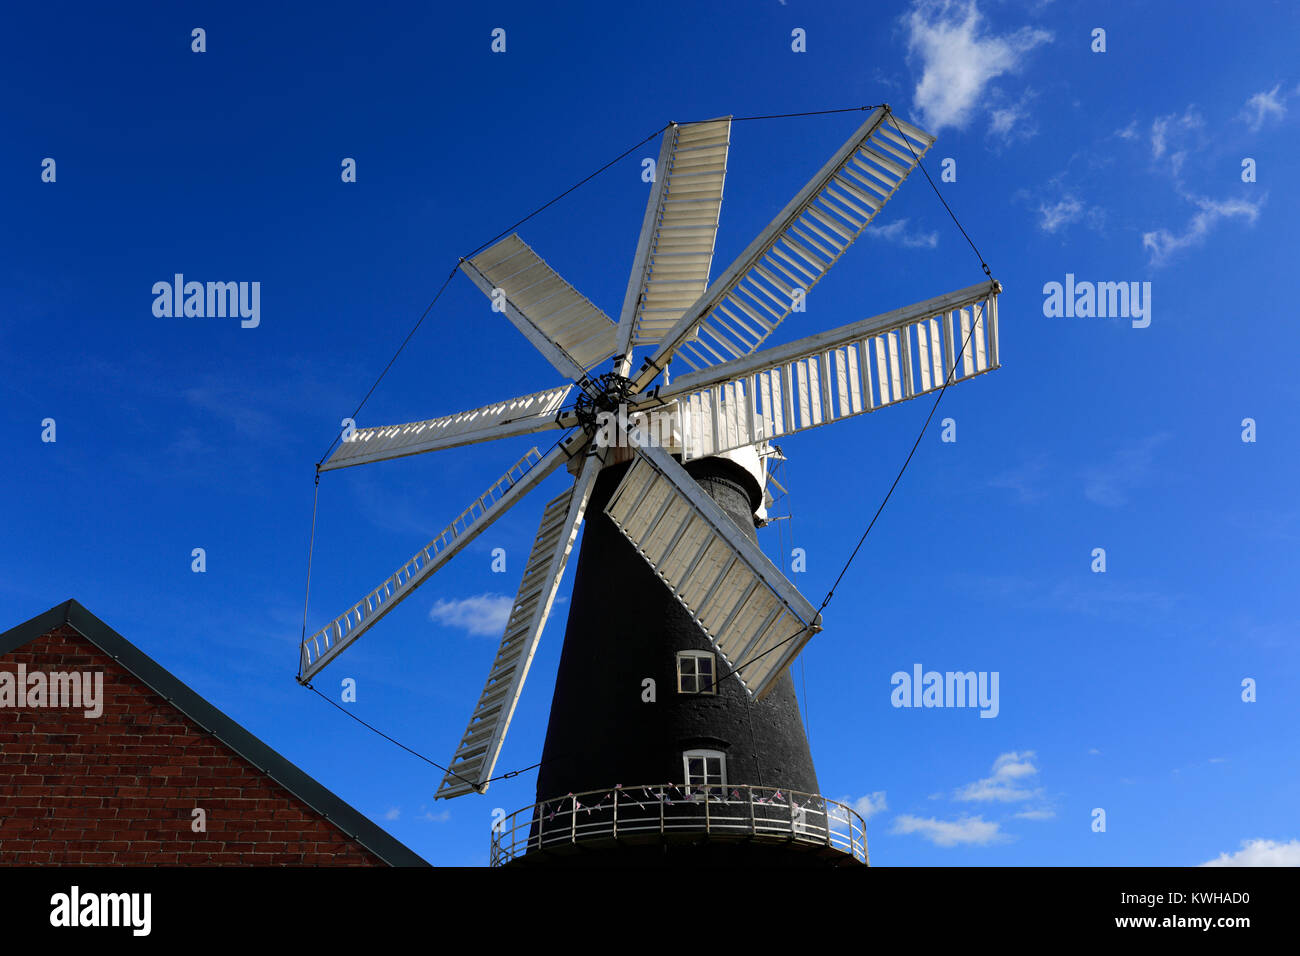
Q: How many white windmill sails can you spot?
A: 8